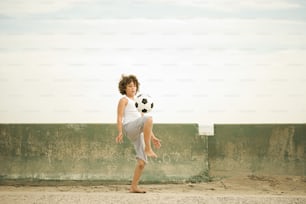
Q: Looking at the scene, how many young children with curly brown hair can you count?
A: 1